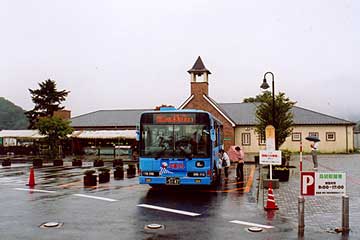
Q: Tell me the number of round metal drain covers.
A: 3